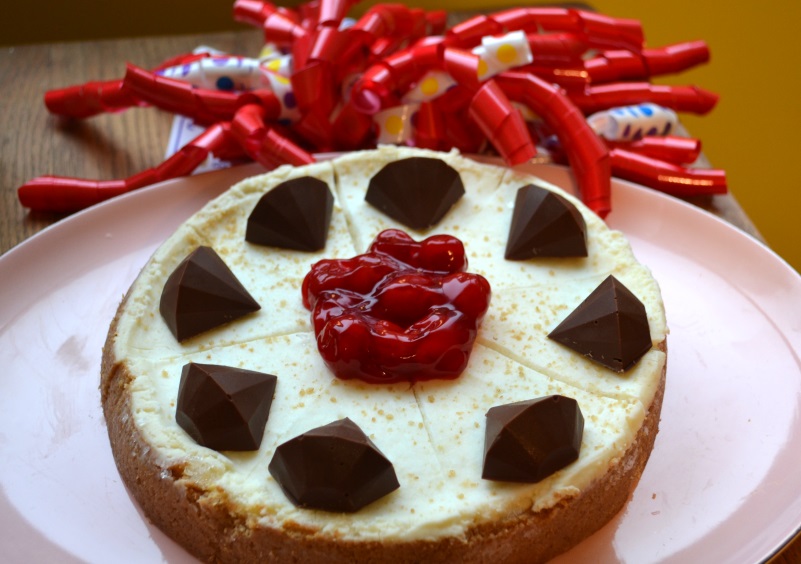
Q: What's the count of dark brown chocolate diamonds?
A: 8